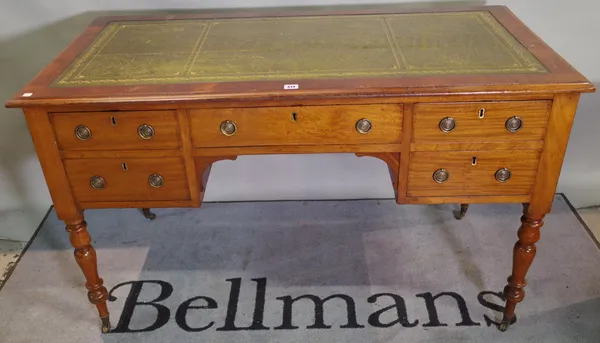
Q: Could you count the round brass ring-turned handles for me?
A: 10